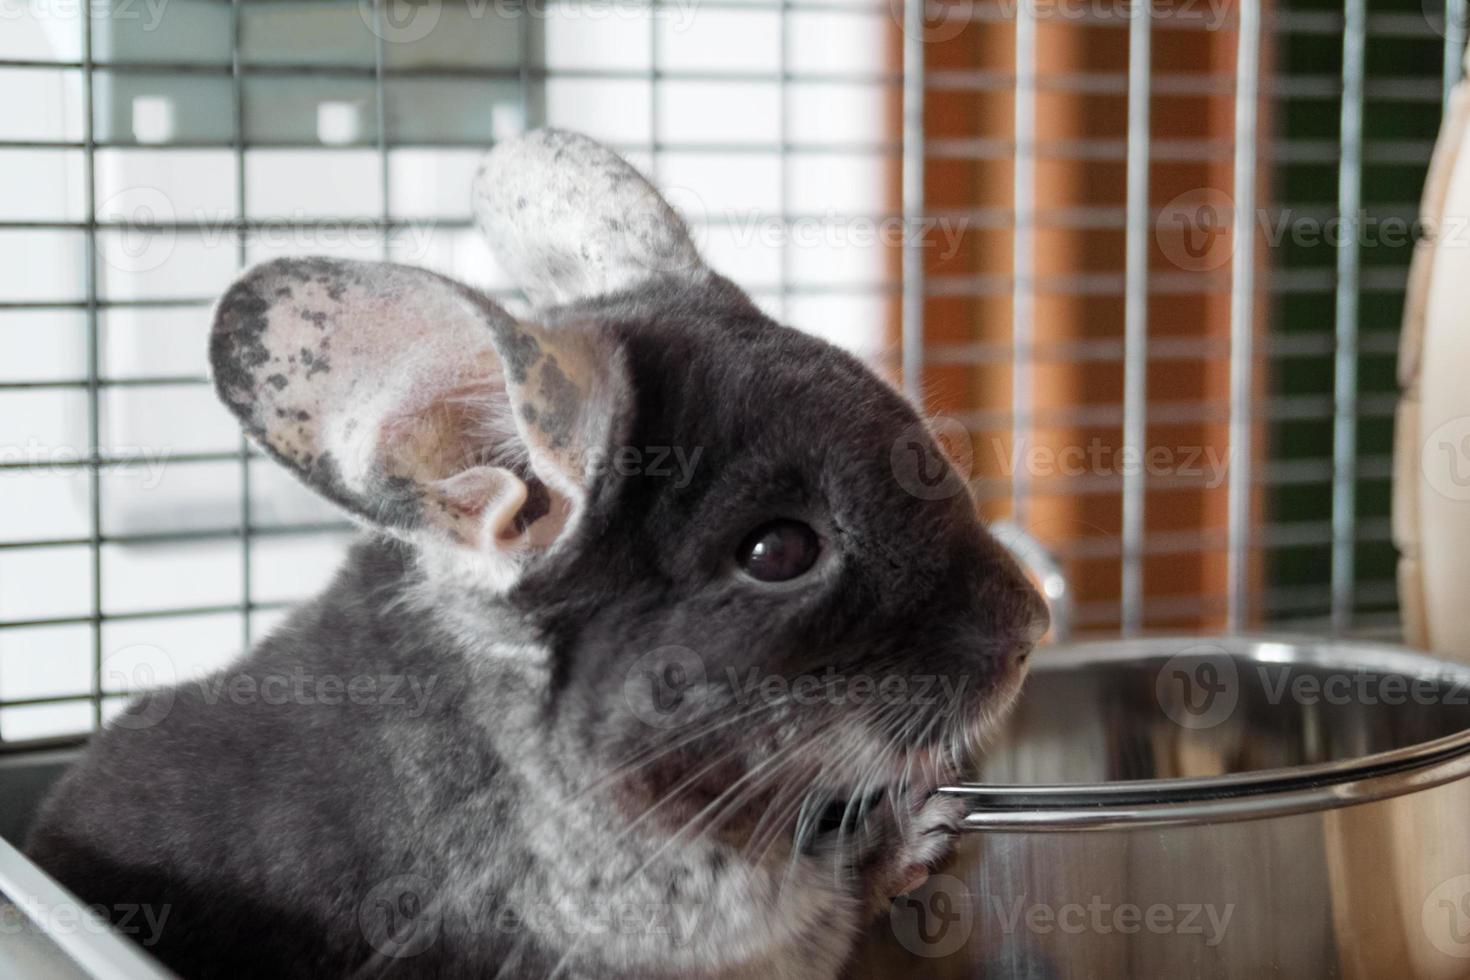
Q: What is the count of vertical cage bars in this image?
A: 12